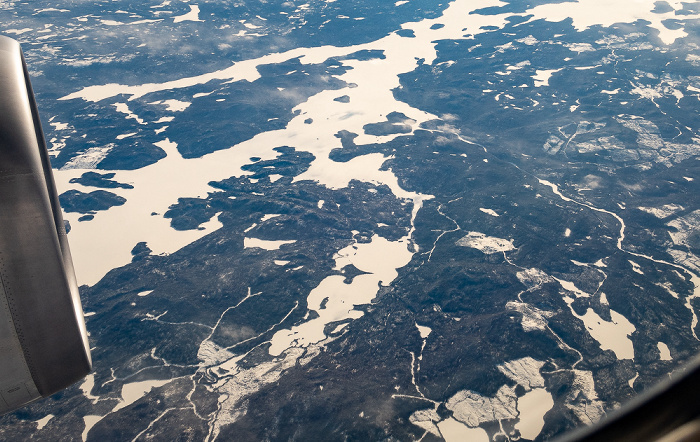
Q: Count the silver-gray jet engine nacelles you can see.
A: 1